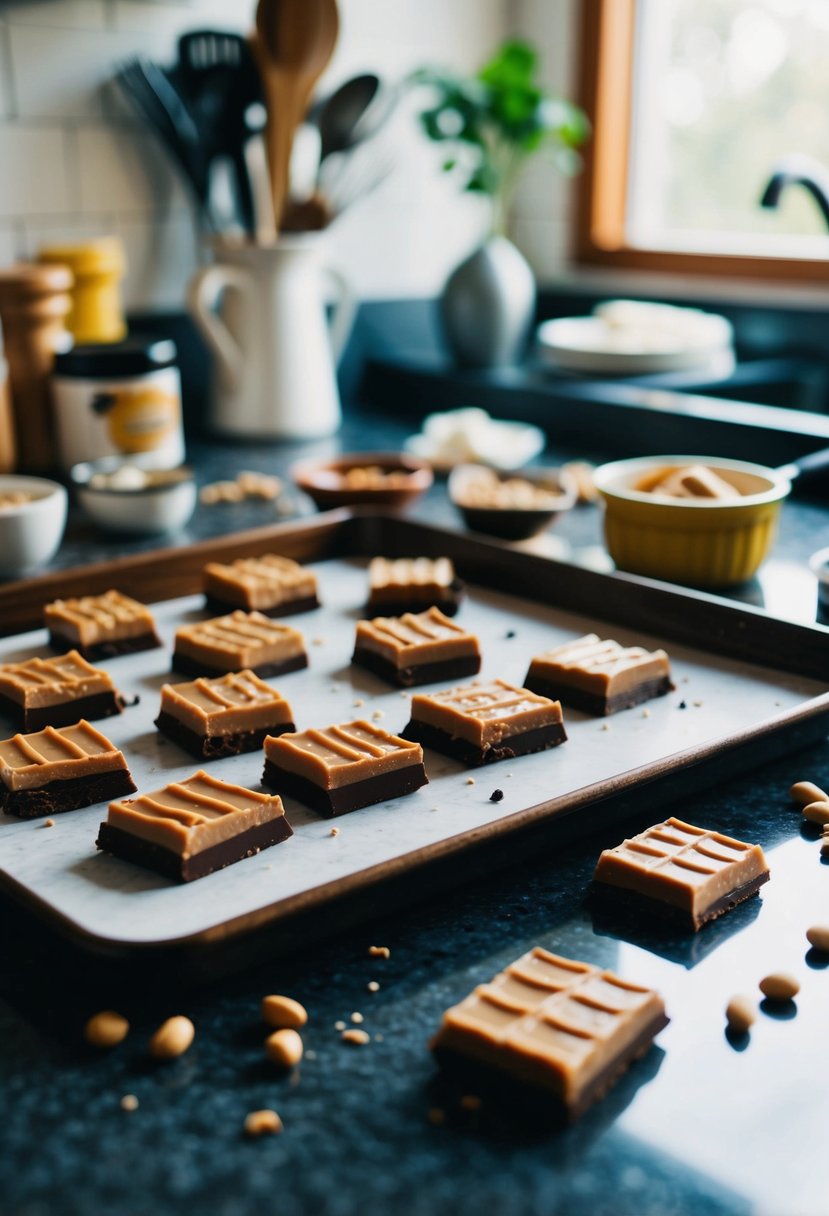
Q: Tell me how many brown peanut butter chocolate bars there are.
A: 14